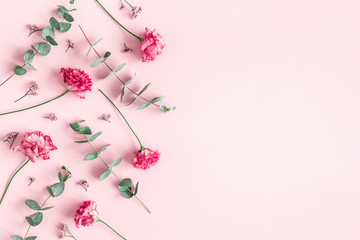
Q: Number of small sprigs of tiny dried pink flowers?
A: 11